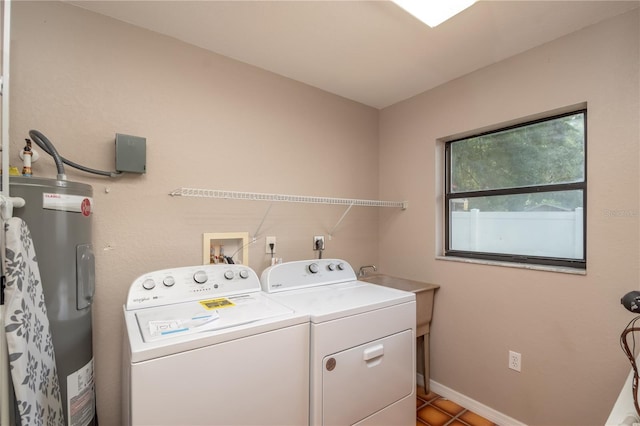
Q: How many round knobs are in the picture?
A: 8